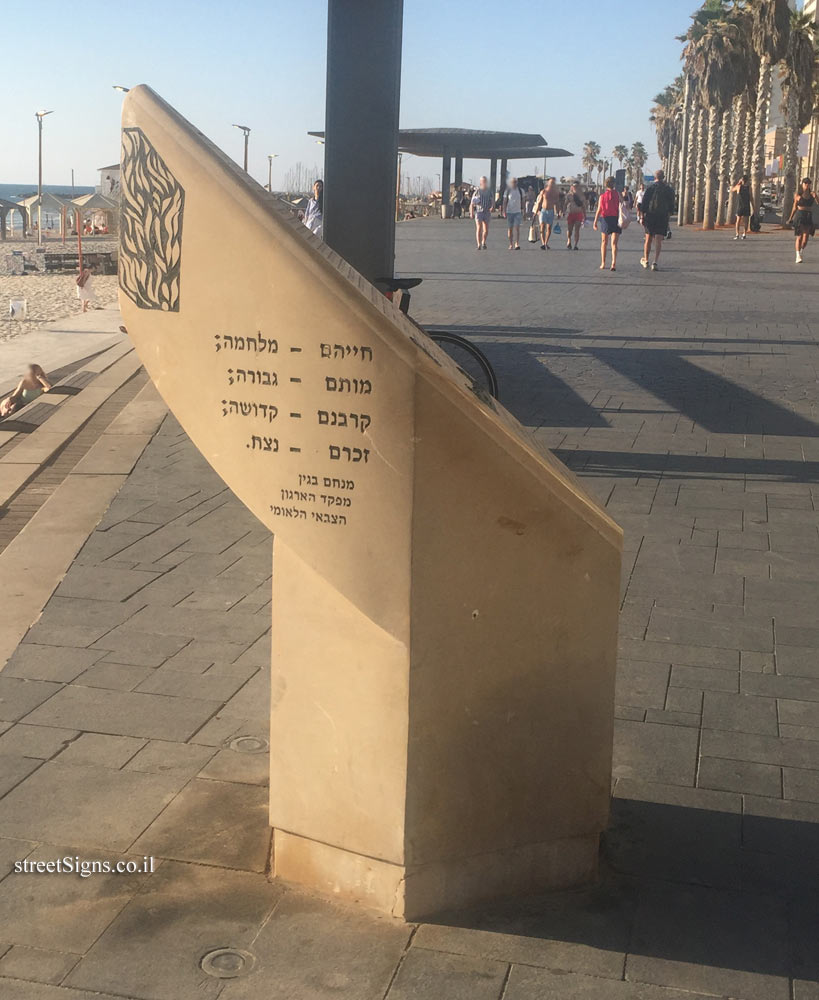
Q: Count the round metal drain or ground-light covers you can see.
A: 2